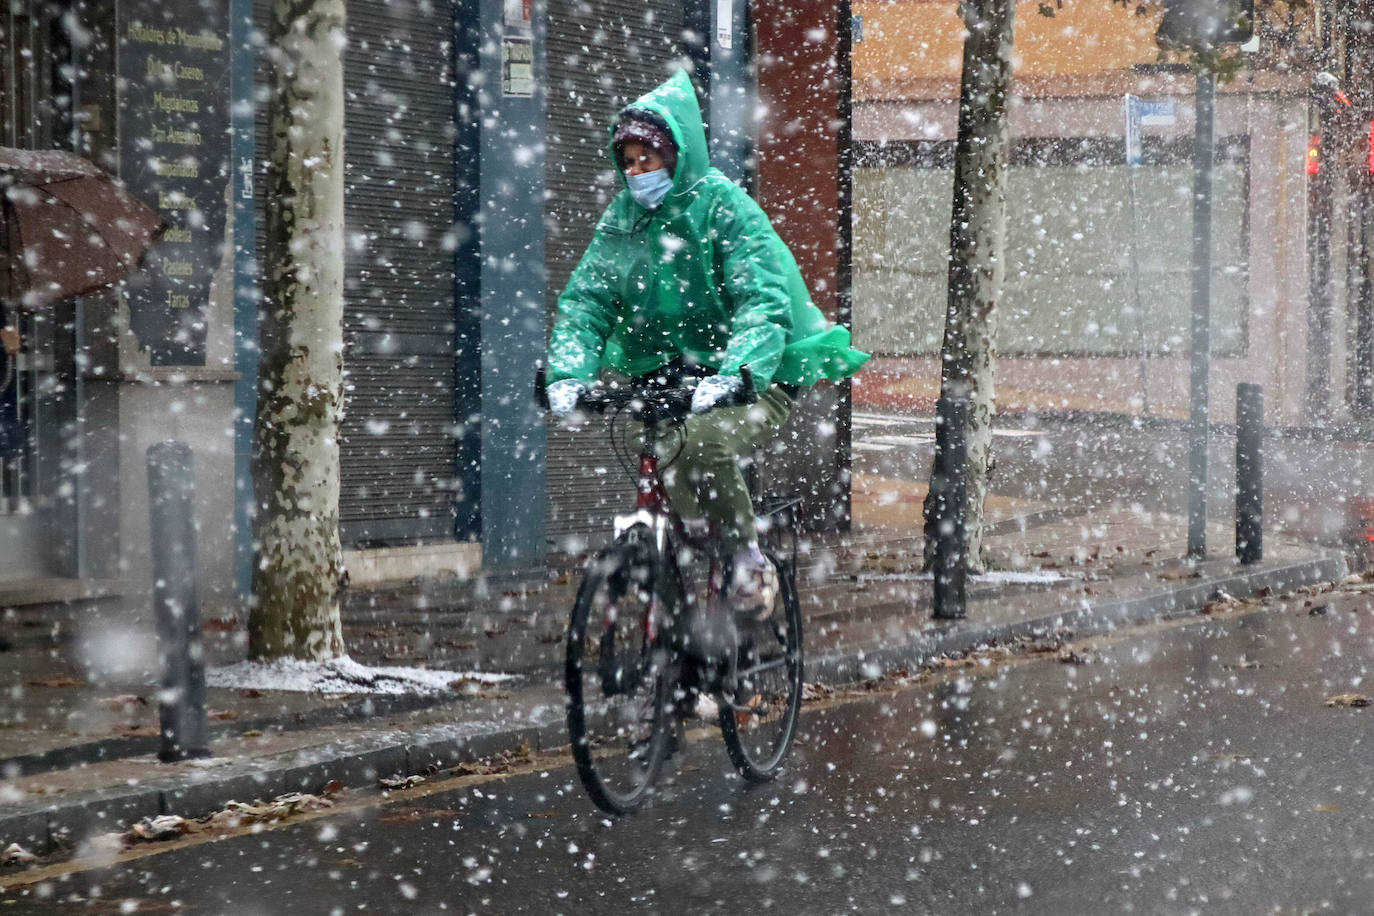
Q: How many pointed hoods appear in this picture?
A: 1